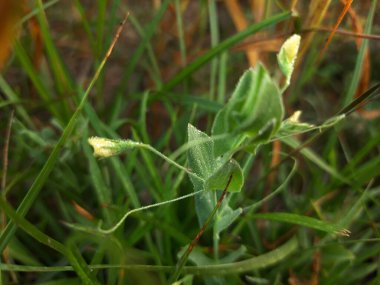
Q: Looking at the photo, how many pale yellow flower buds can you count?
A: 3